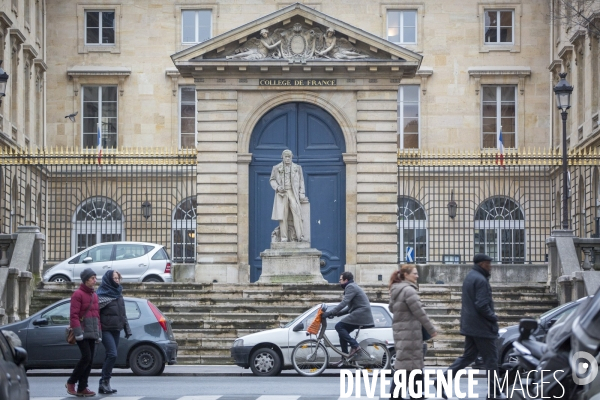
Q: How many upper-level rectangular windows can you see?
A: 8